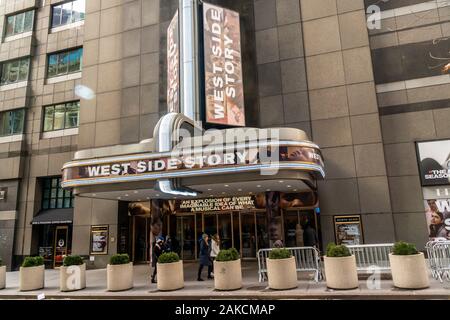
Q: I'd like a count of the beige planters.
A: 9